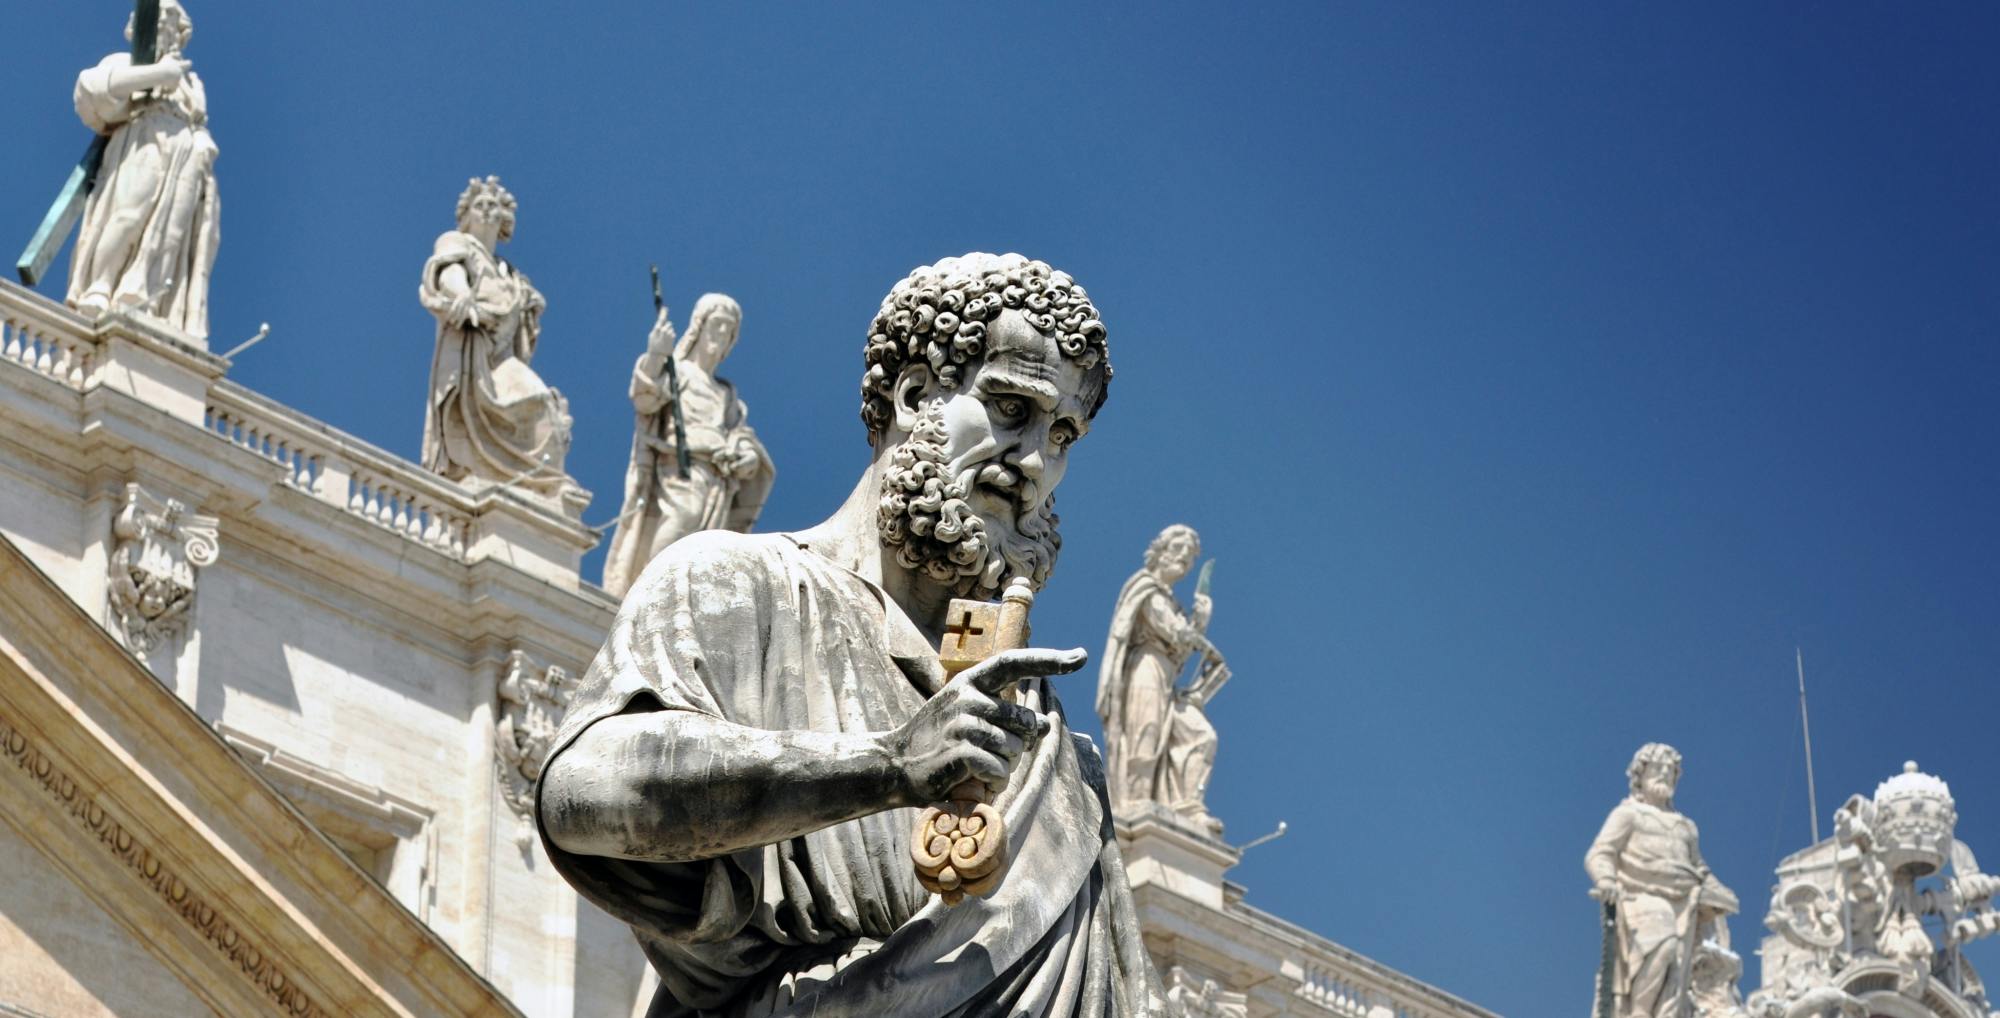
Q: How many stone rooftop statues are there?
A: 5